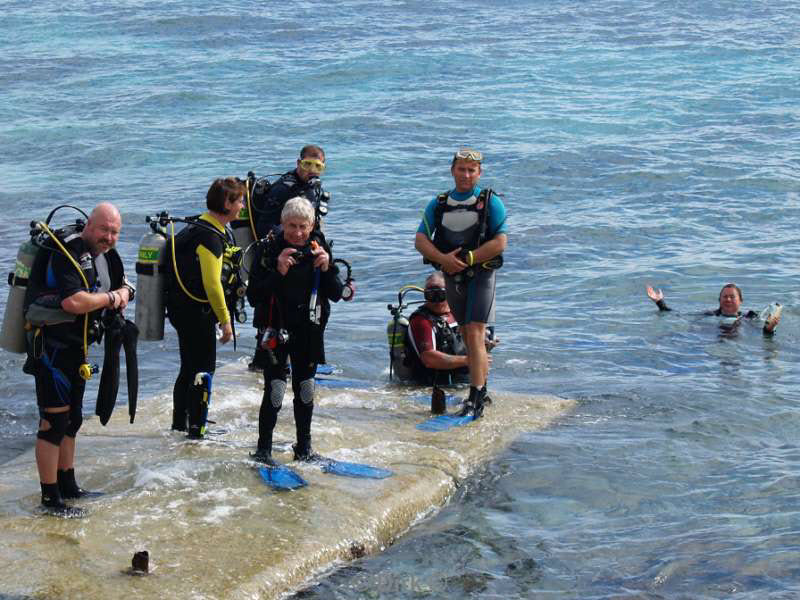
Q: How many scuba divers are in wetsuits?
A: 7